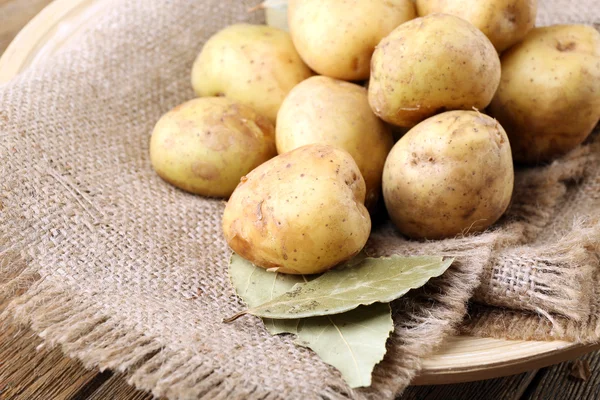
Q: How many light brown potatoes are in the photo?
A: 9